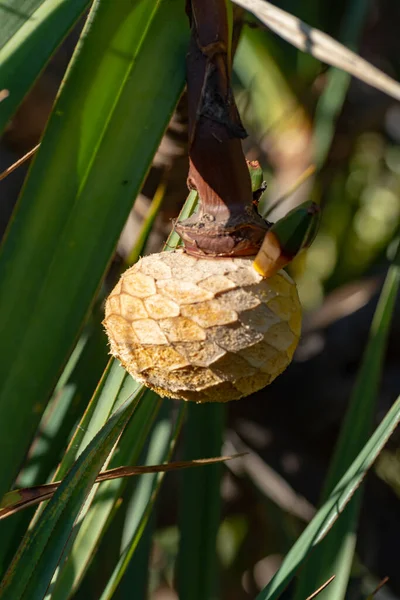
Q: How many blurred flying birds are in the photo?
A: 0